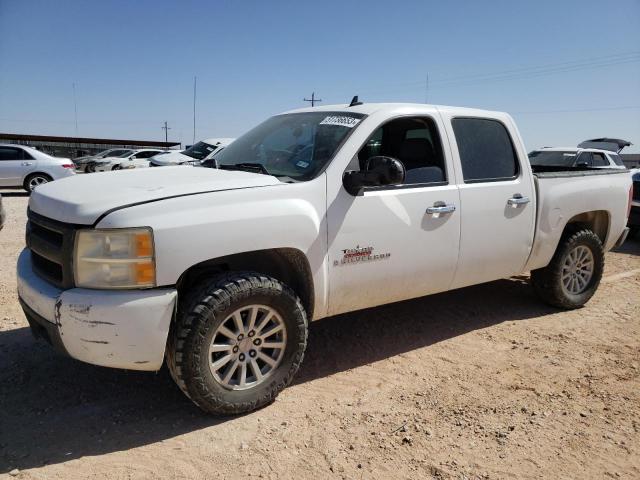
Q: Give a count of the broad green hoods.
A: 0